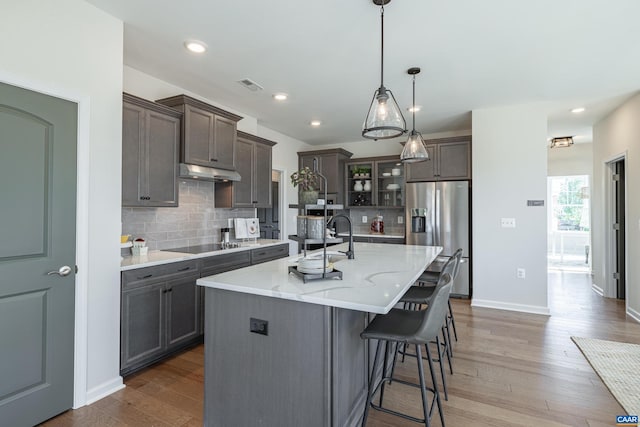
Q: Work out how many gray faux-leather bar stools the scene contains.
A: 3